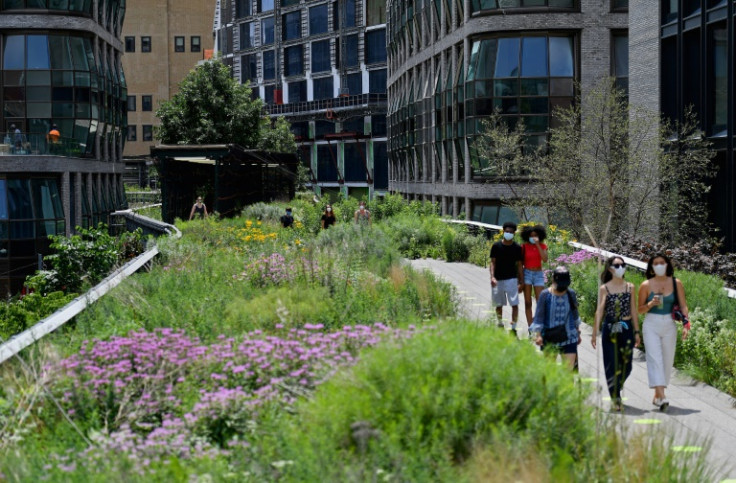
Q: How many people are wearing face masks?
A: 8